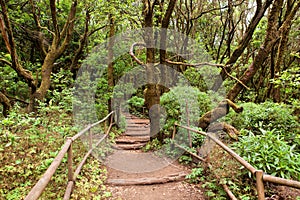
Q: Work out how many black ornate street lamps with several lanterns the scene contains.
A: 0